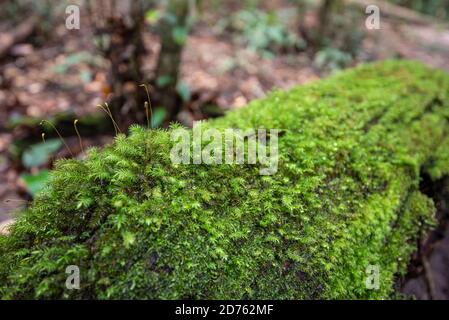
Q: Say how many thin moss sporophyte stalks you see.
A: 7